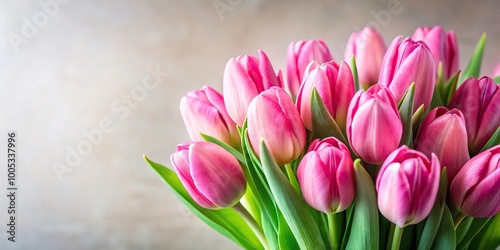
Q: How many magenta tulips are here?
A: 15